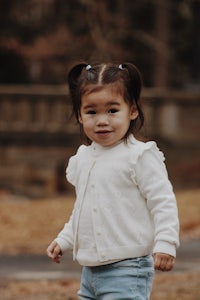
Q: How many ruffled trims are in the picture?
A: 2